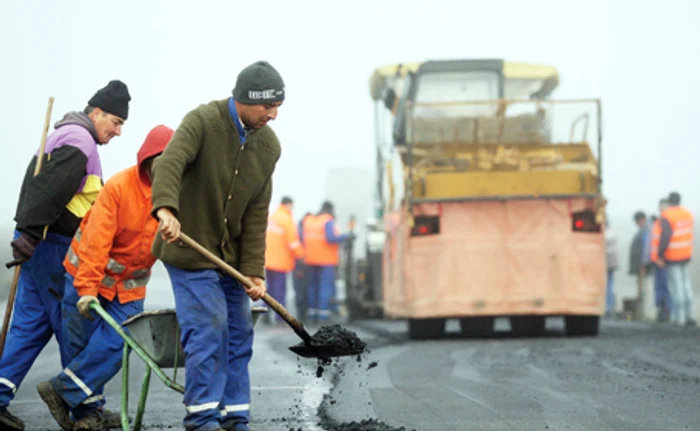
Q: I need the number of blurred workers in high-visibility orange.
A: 4